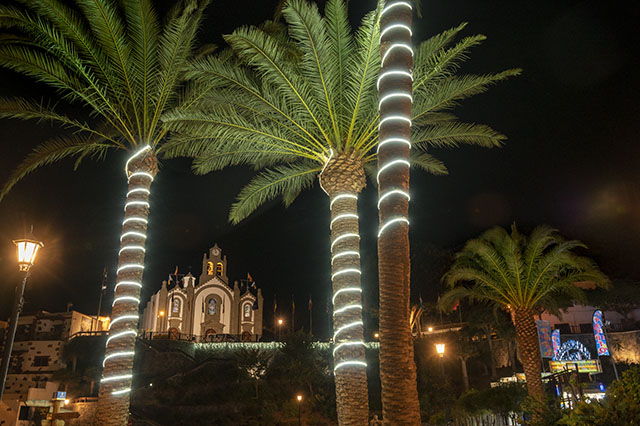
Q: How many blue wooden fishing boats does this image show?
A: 0